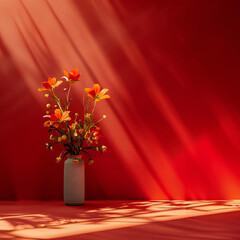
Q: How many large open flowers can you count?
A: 4